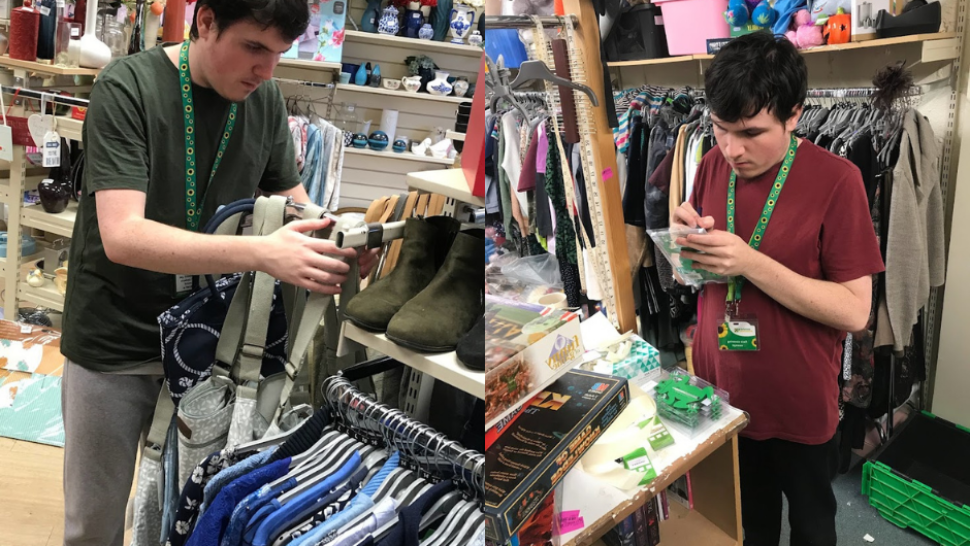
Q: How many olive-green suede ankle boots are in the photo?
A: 2